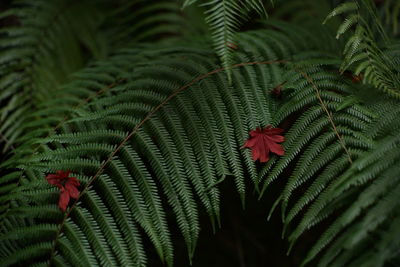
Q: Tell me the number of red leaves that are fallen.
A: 2